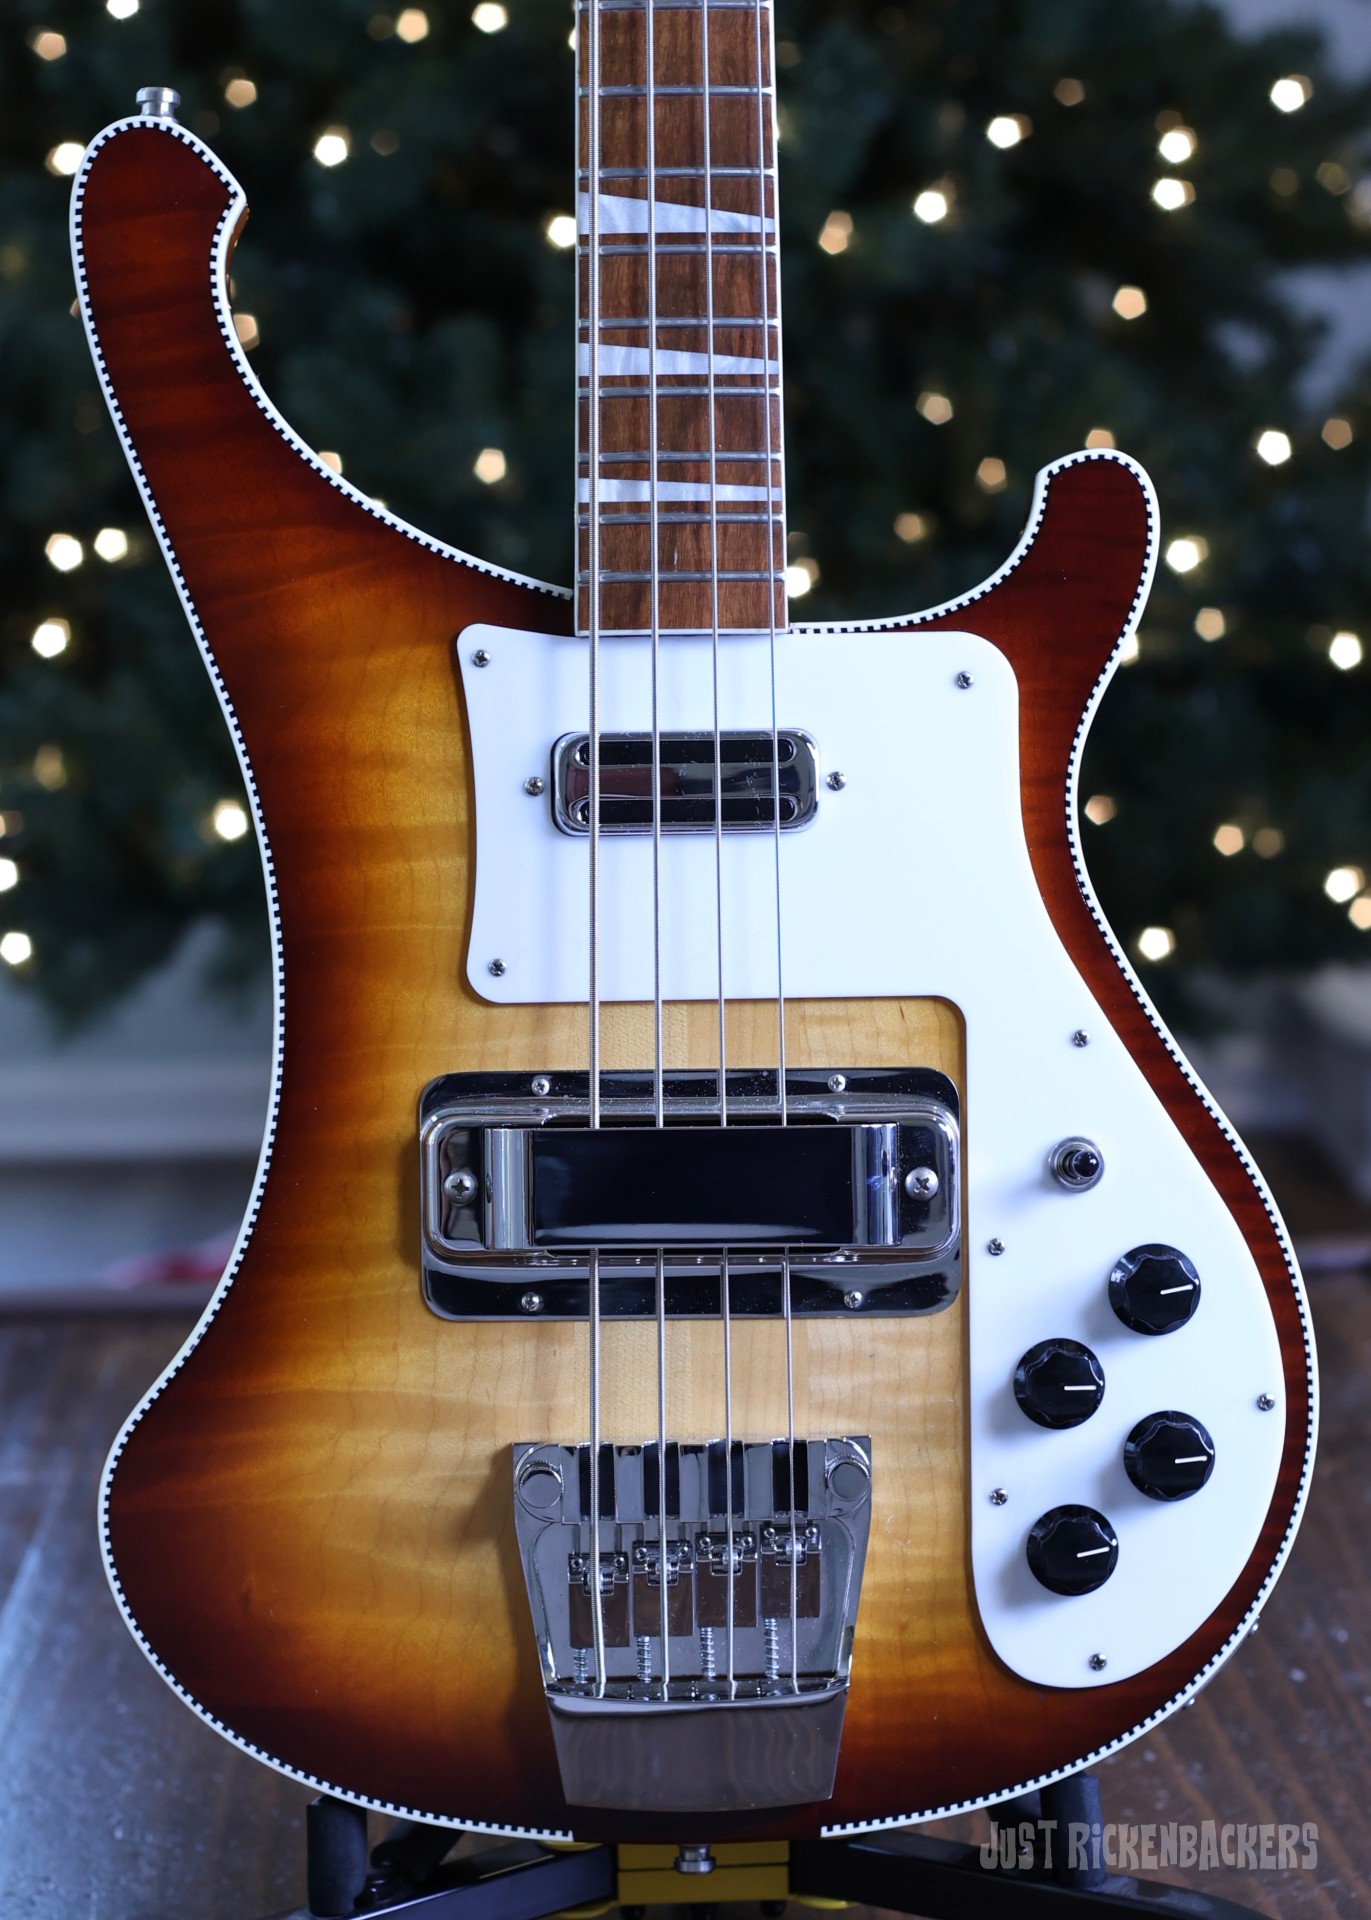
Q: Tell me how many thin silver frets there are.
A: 9